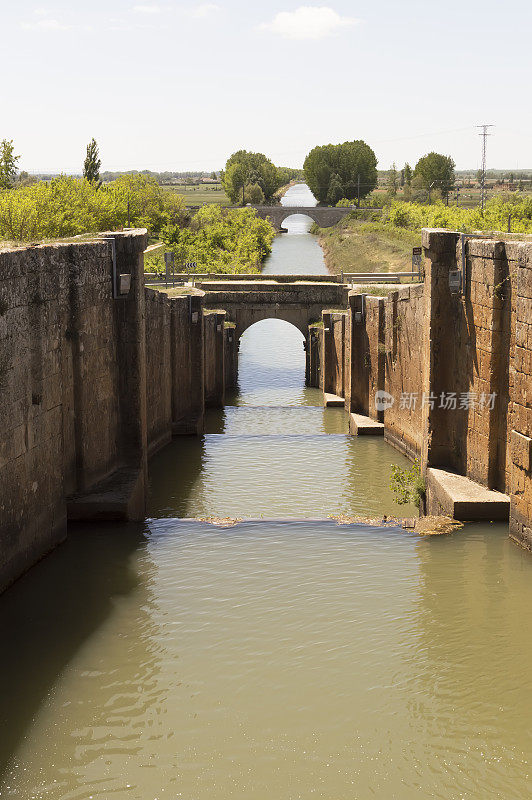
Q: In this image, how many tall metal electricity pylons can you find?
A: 1